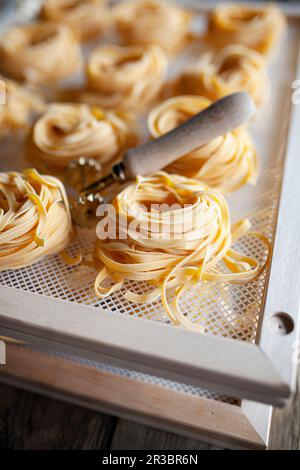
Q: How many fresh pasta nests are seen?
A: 11